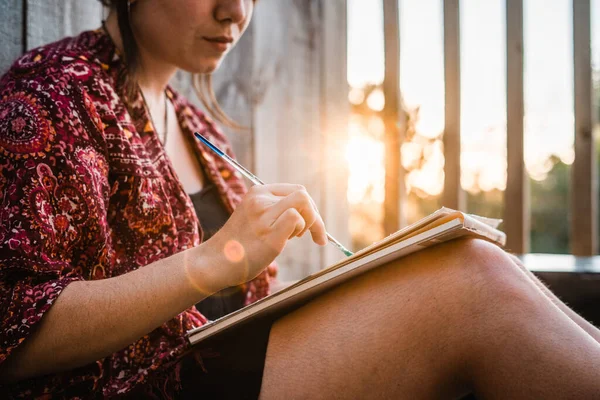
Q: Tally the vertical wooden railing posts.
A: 4